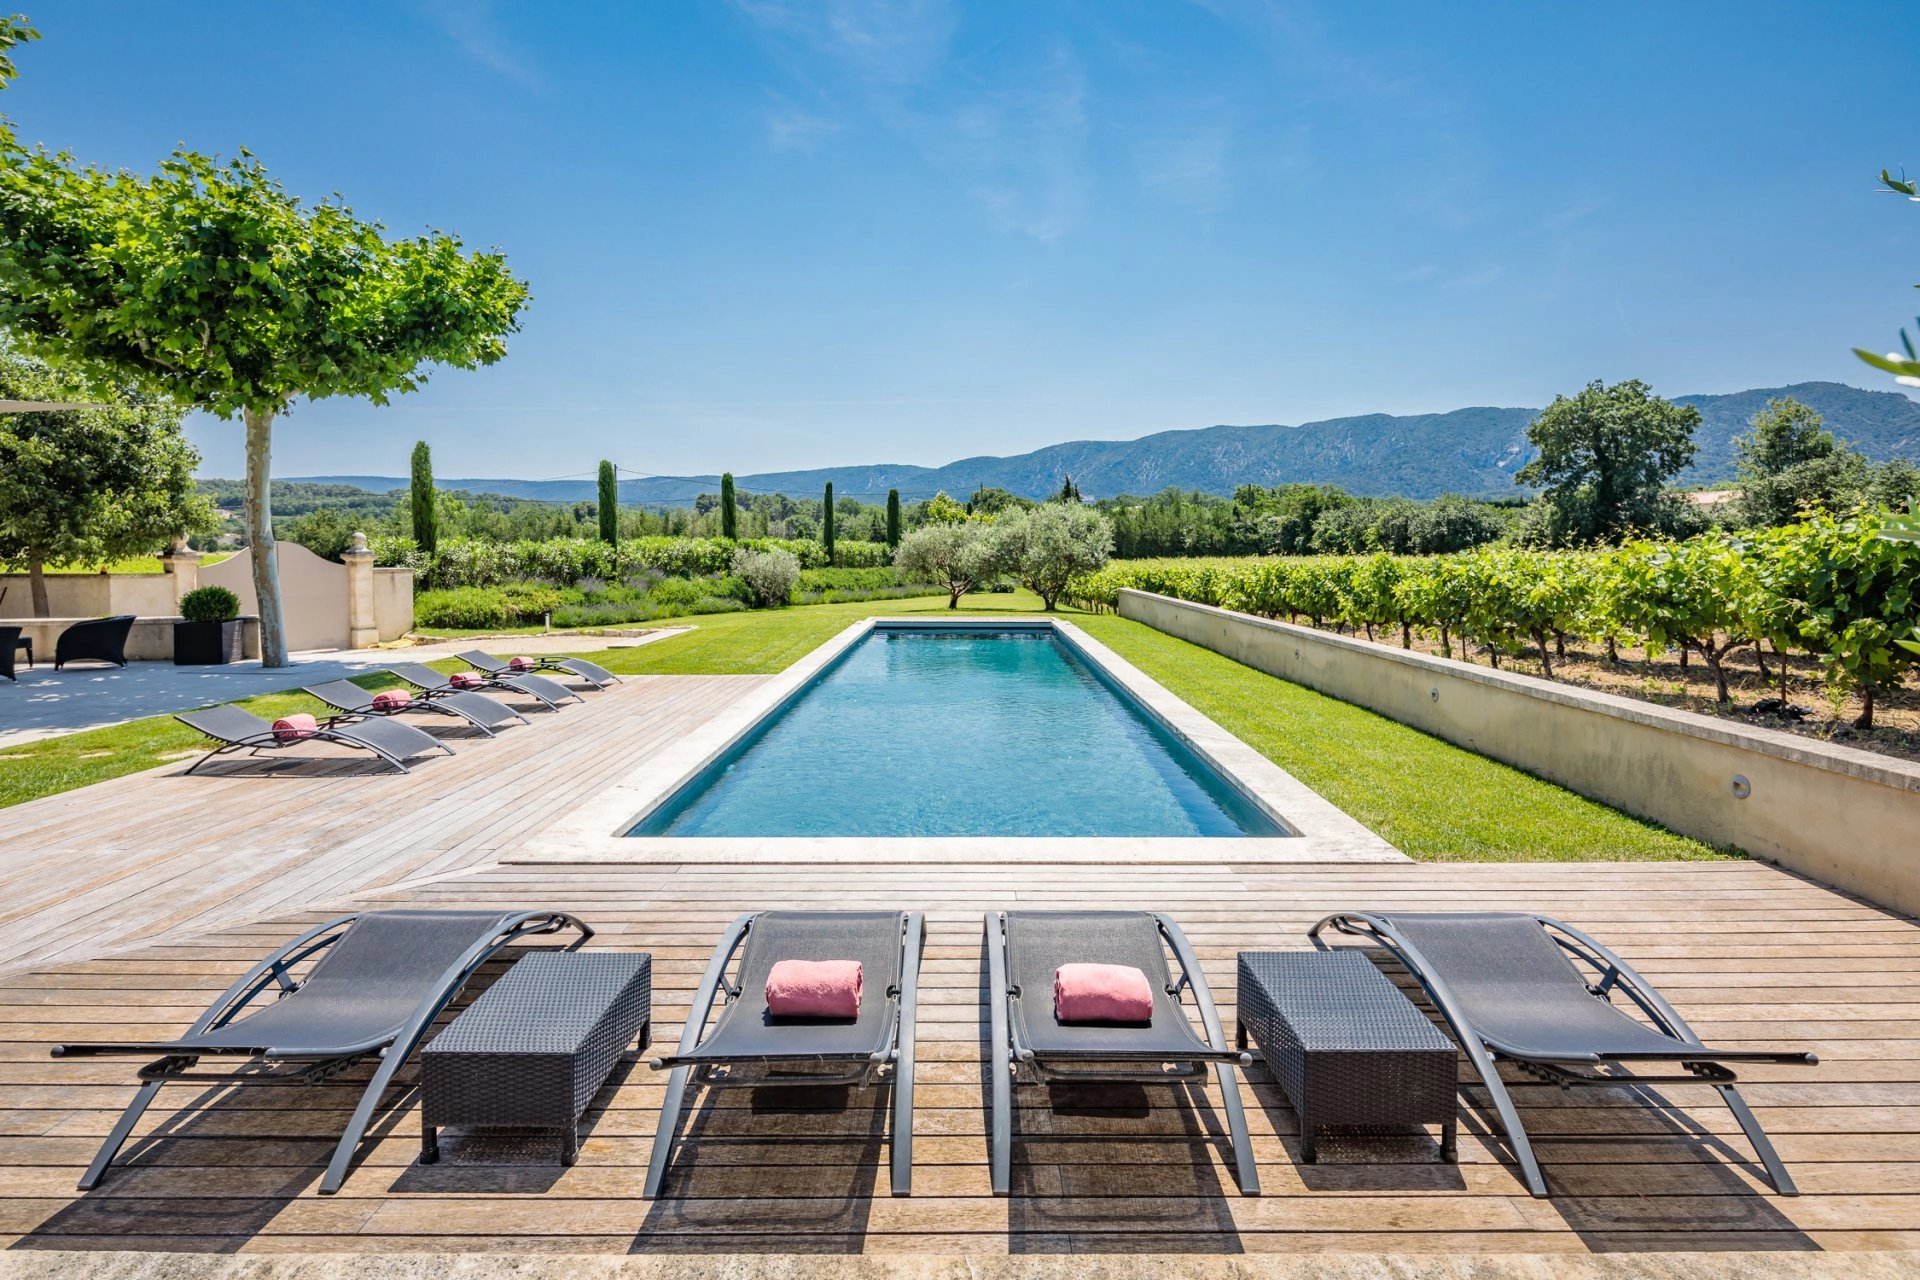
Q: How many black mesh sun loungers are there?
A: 8